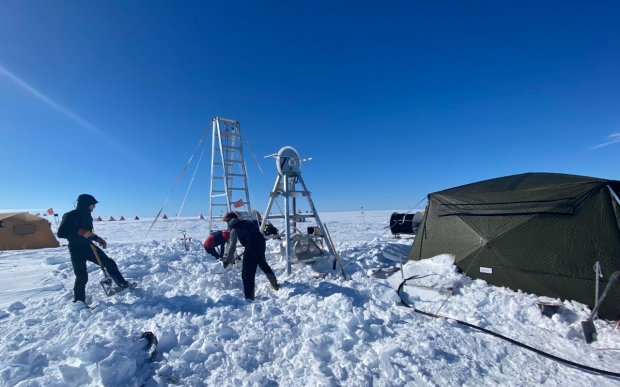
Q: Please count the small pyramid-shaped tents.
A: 6